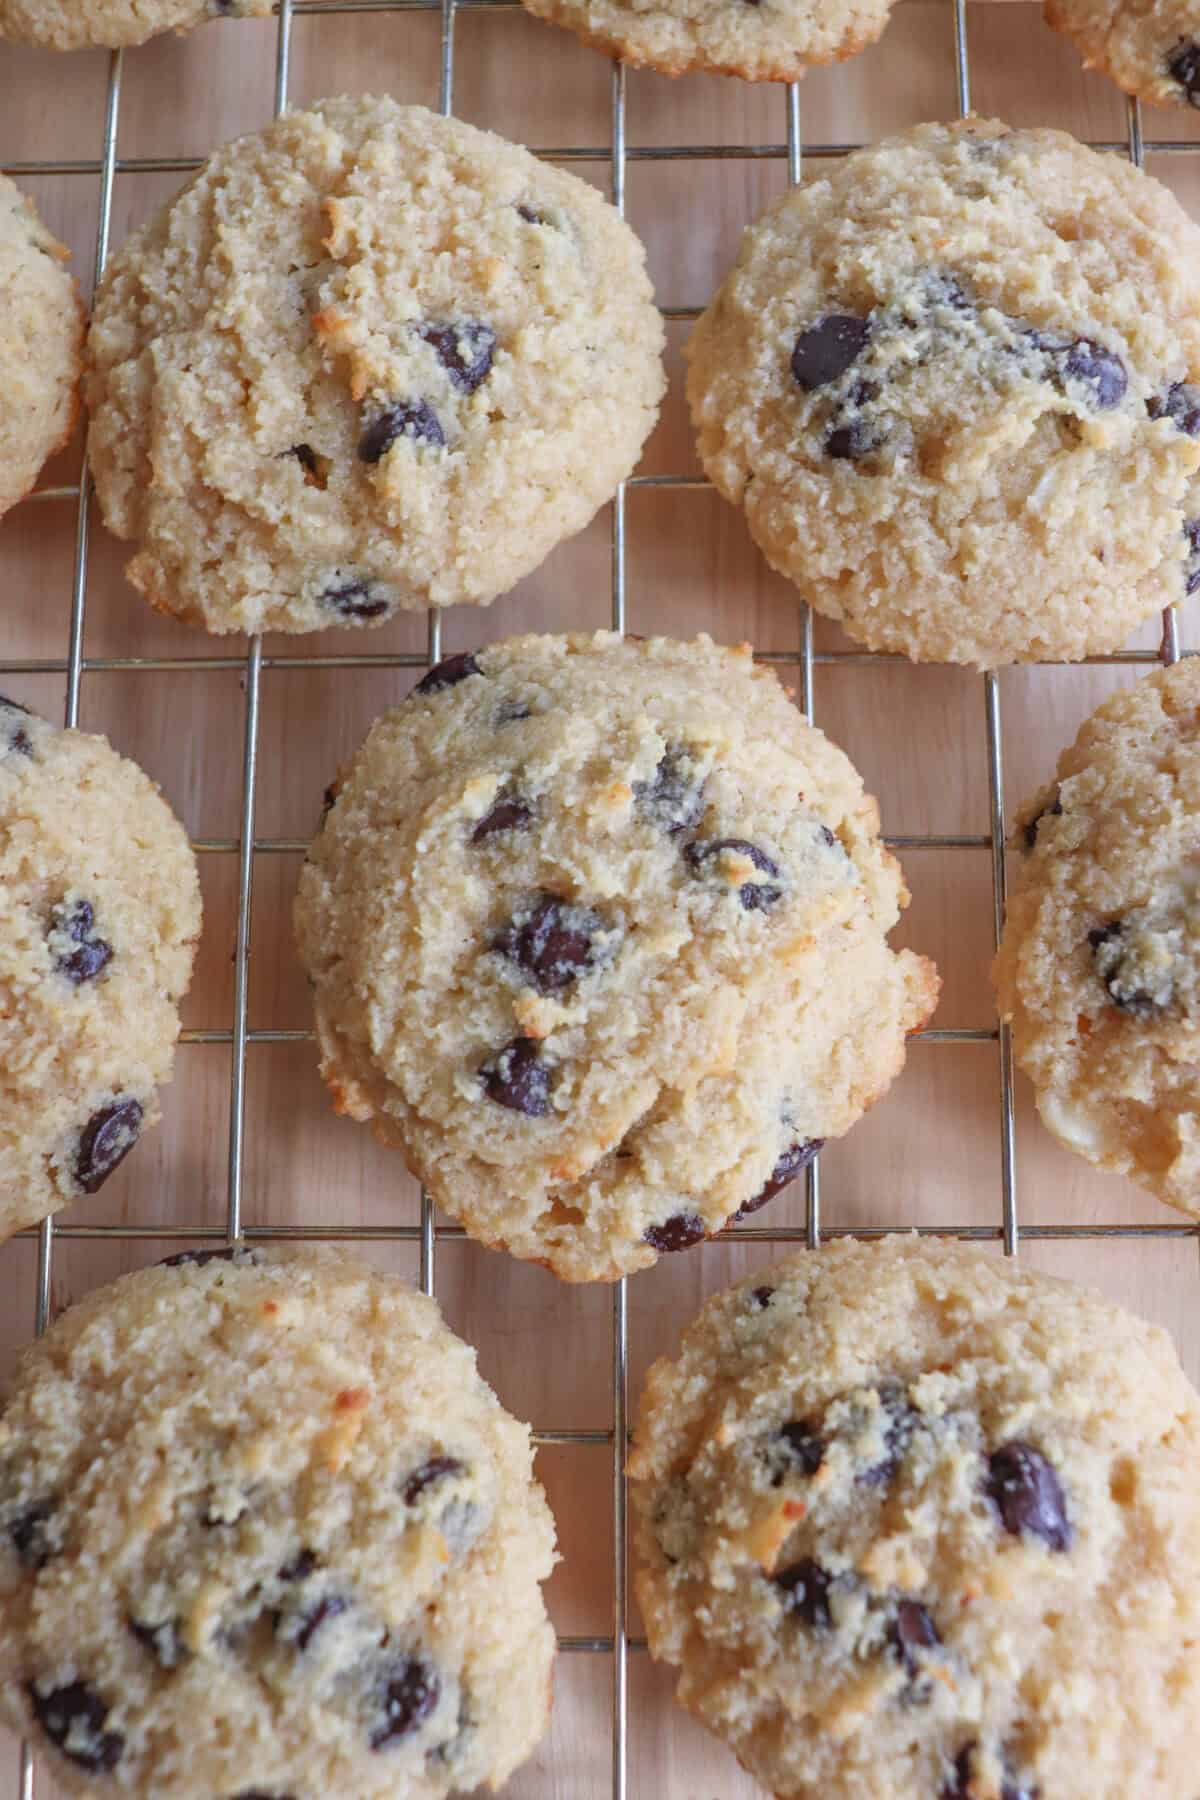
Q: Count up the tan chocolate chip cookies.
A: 11